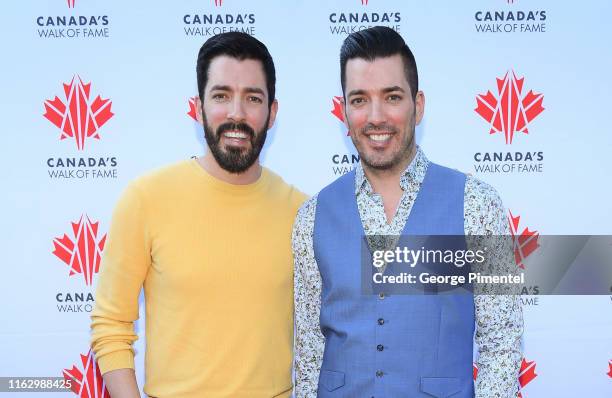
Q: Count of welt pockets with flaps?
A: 2